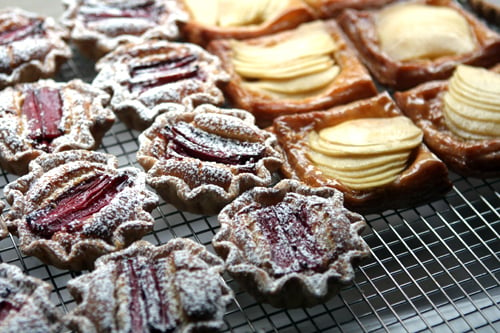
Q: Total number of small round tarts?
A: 9